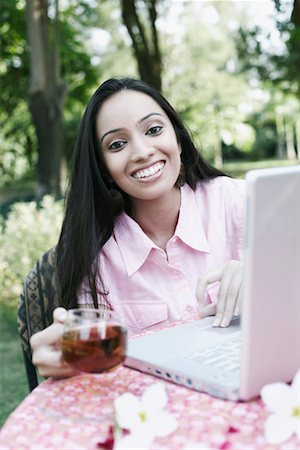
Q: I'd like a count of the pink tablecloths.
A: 1